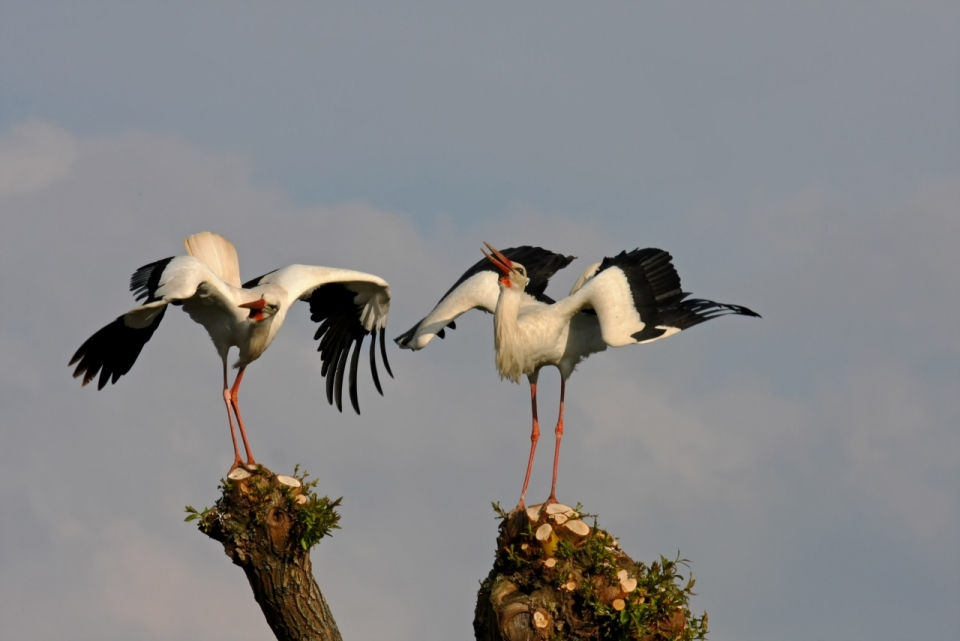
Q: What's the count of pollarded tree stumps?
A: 2